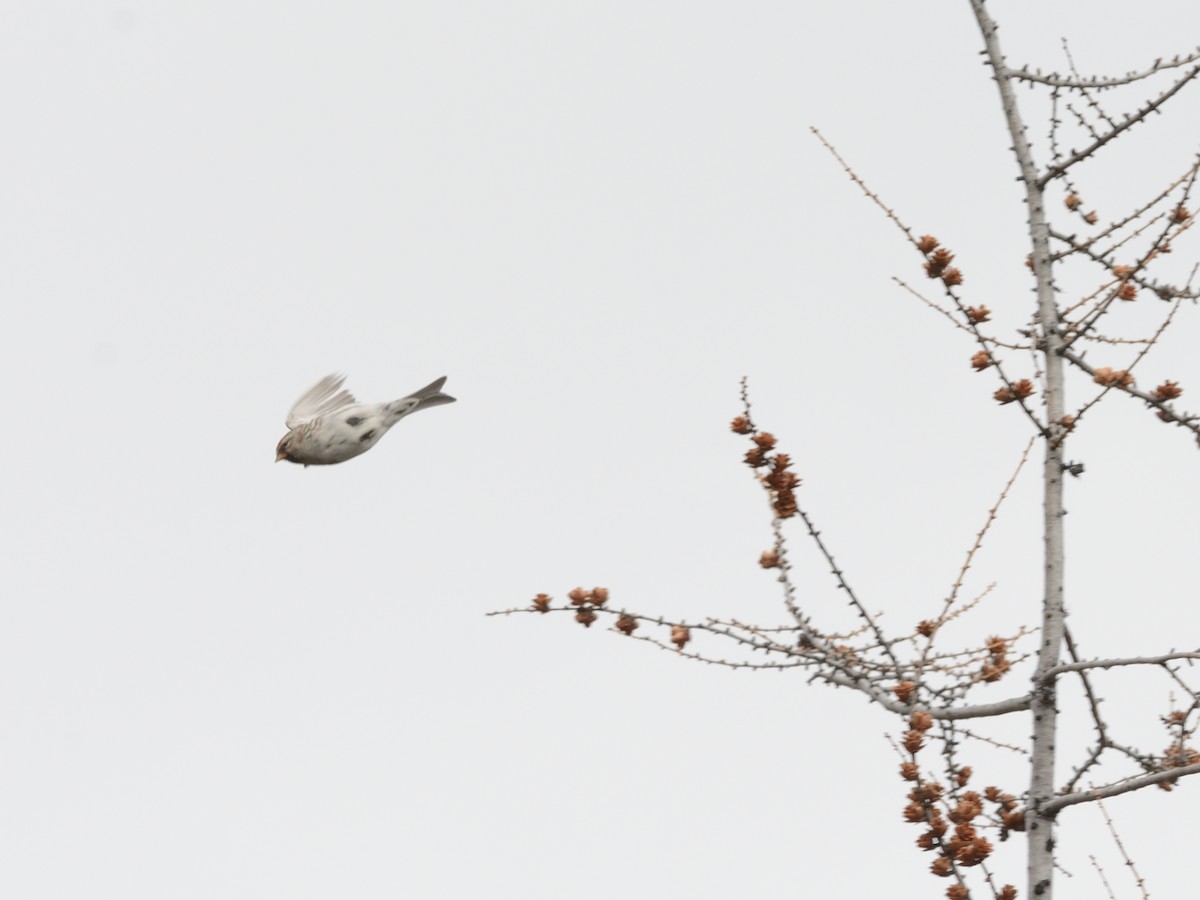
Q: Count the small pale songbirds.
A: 1